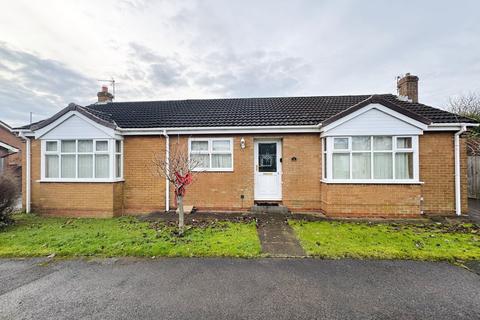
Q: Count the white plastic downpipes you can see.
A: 3